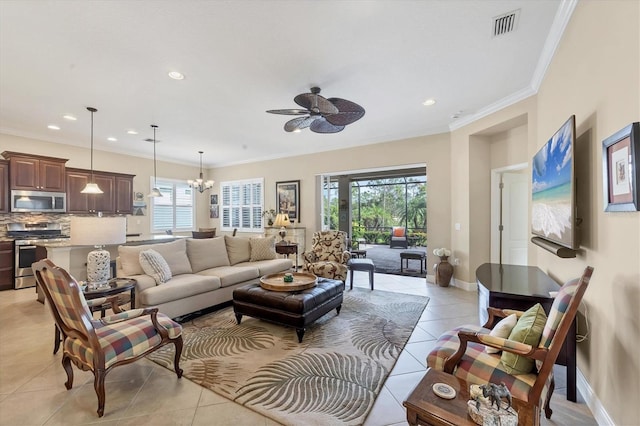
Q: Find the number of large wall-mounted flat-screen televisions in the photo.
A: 1